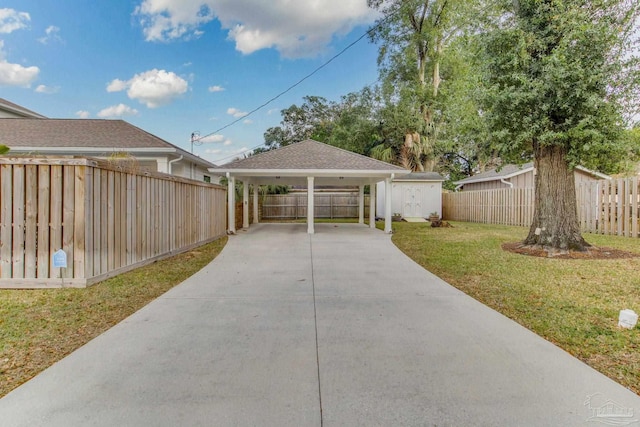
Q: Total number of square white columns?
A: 7